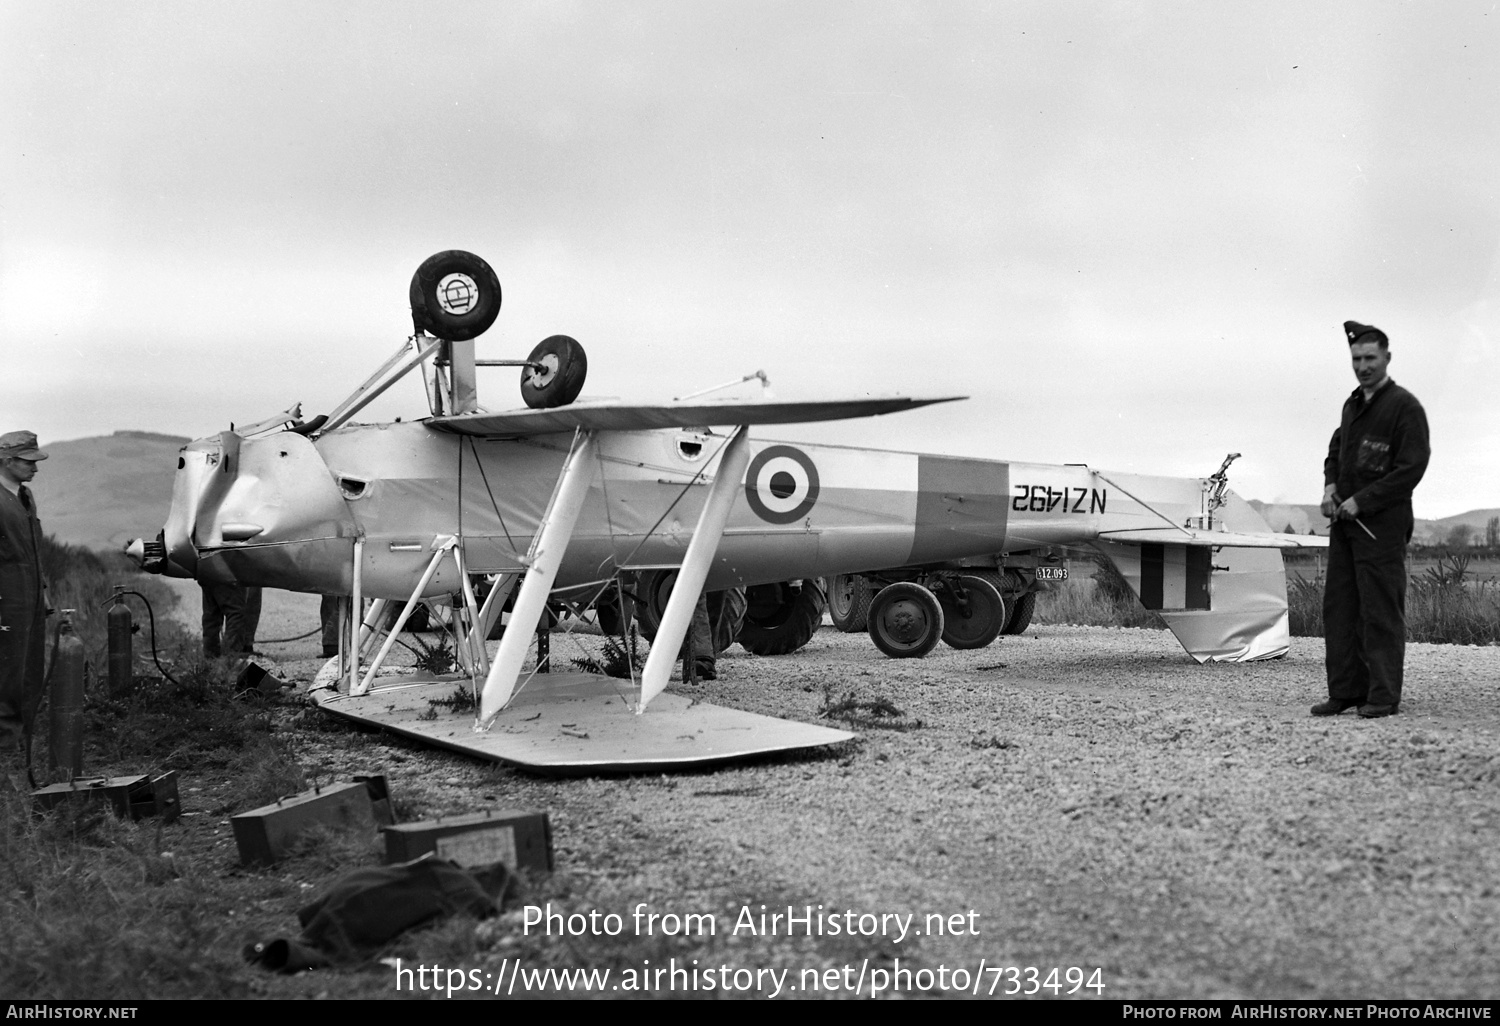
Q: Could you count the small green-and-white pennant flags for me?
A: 0